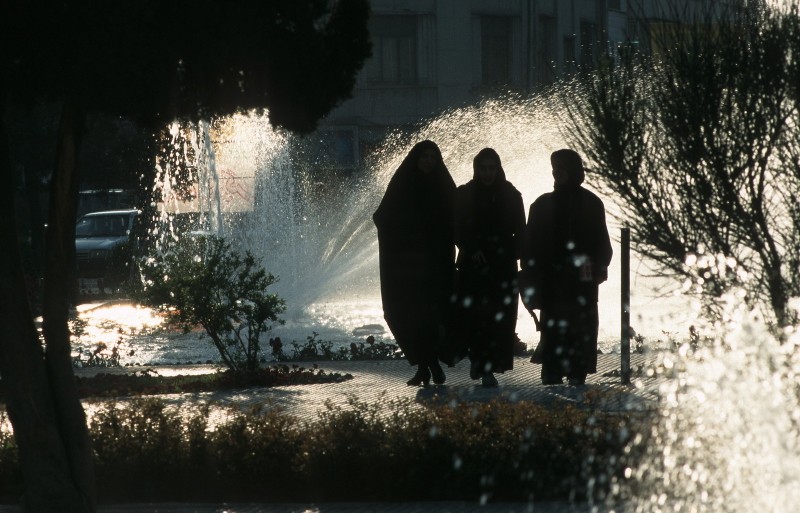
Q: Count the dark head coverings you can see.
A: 3